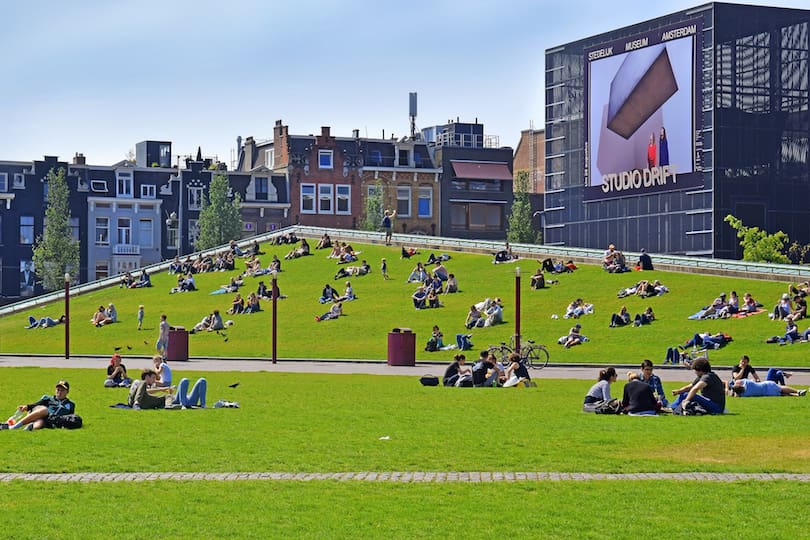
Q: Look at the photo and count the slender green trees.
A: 4